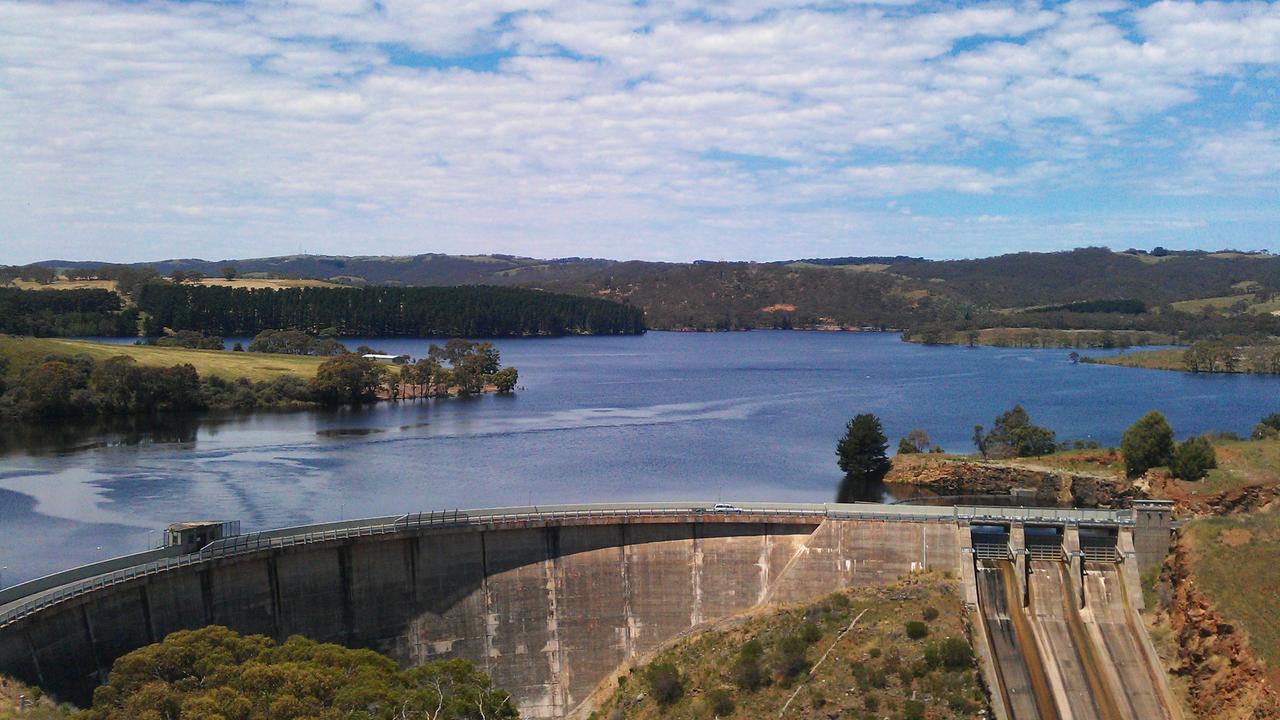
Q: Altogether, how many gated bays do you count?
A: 3